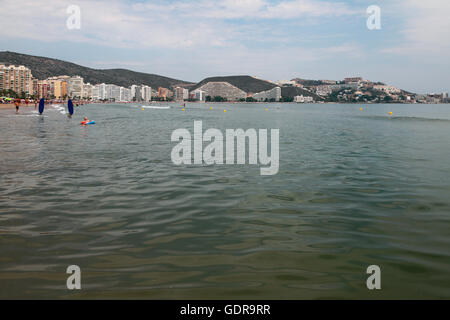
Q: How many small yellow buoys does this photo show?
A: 7